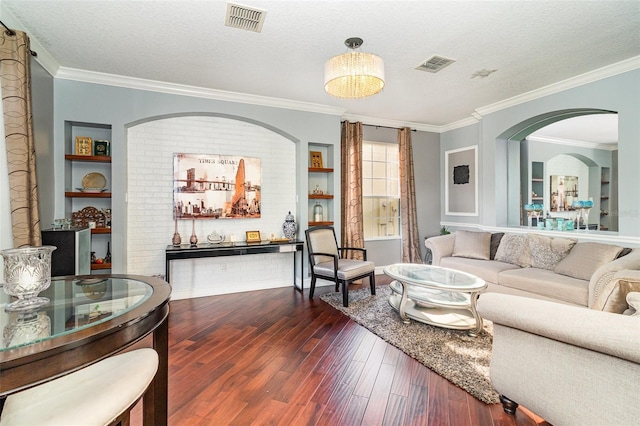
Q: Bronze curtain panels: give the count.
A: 3